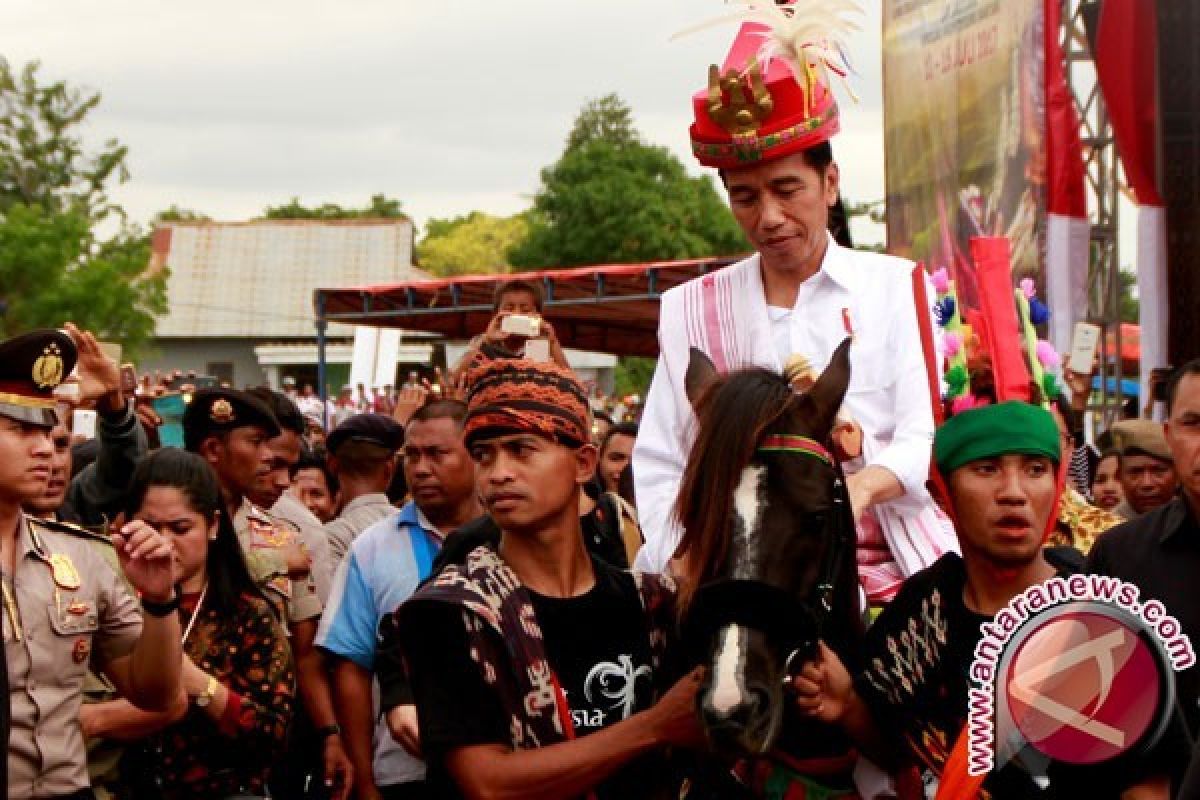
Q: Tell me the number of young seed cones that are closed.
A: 0